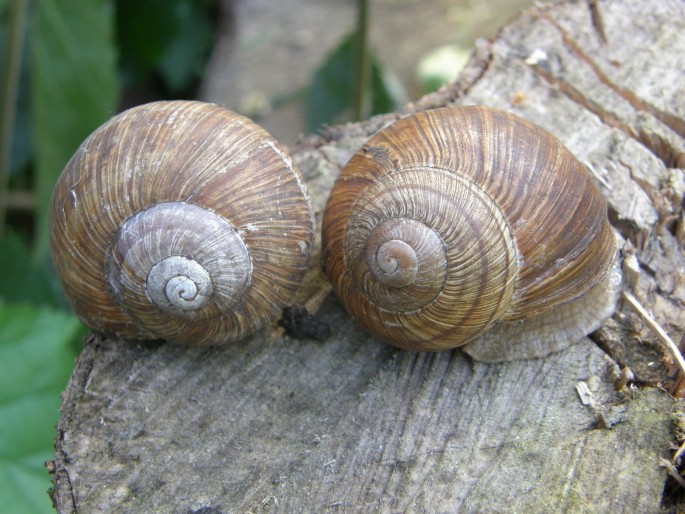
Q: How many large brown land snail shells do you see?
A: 2